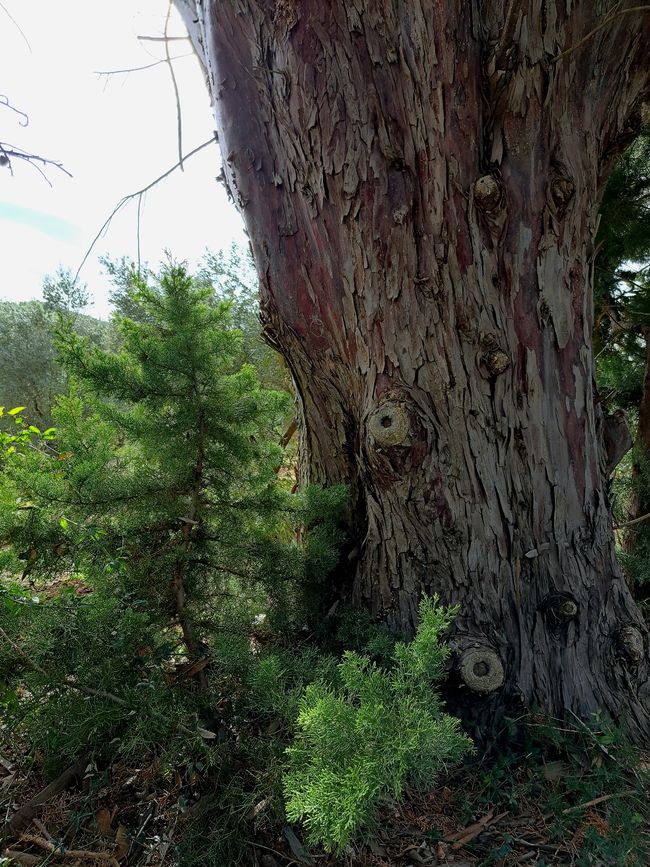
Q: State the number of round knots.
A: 7